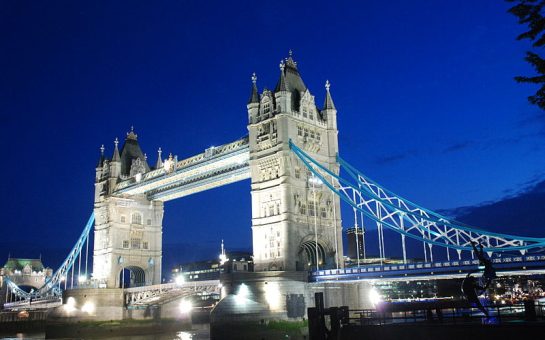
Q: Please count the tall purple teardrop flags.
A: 0